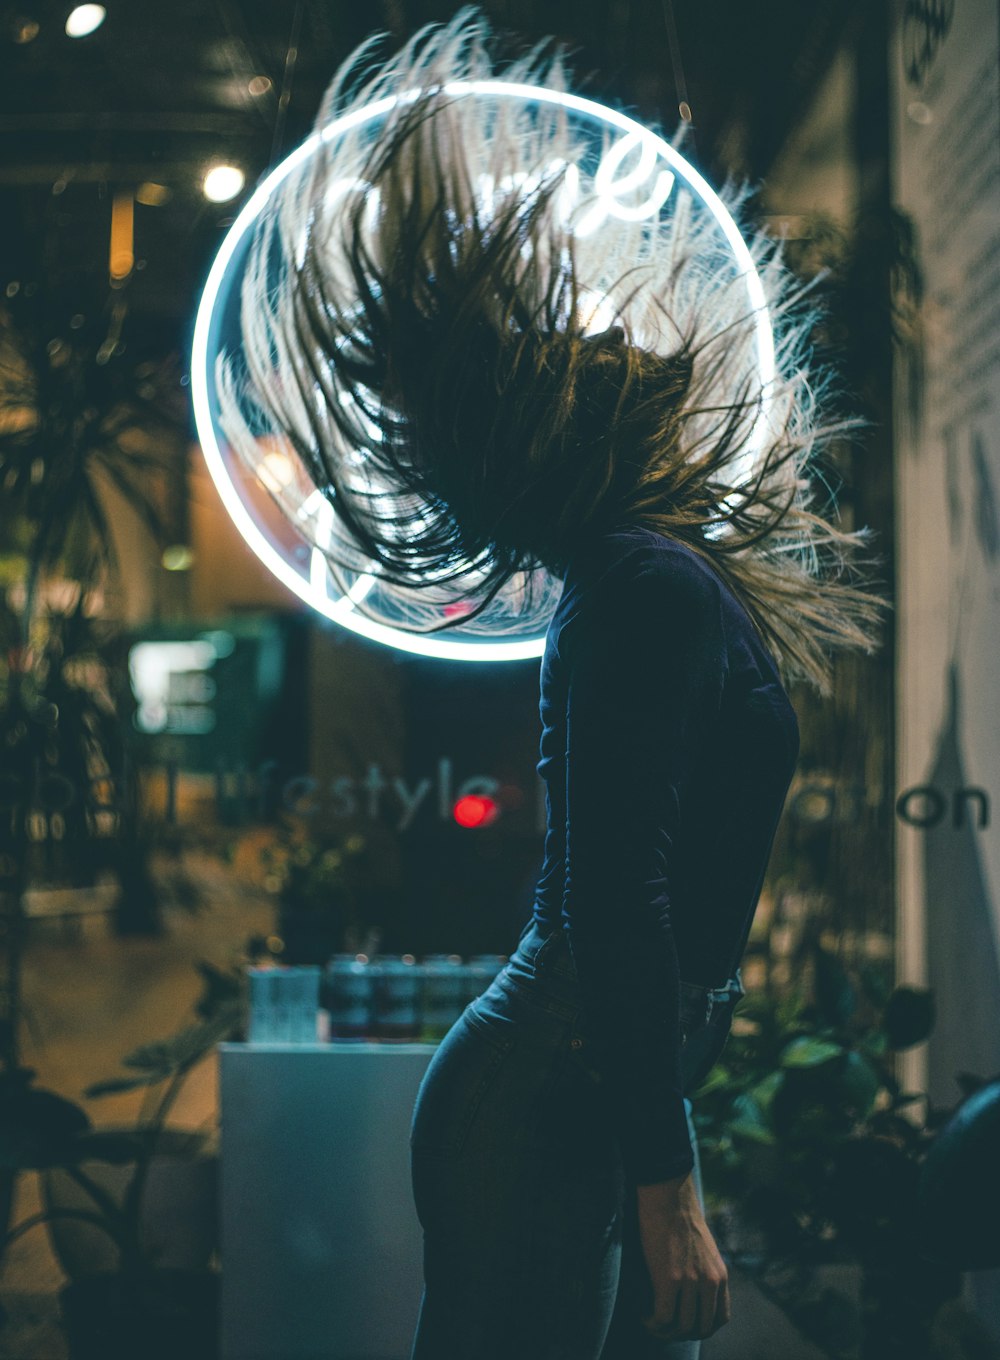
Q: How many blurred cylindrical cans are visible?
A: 4